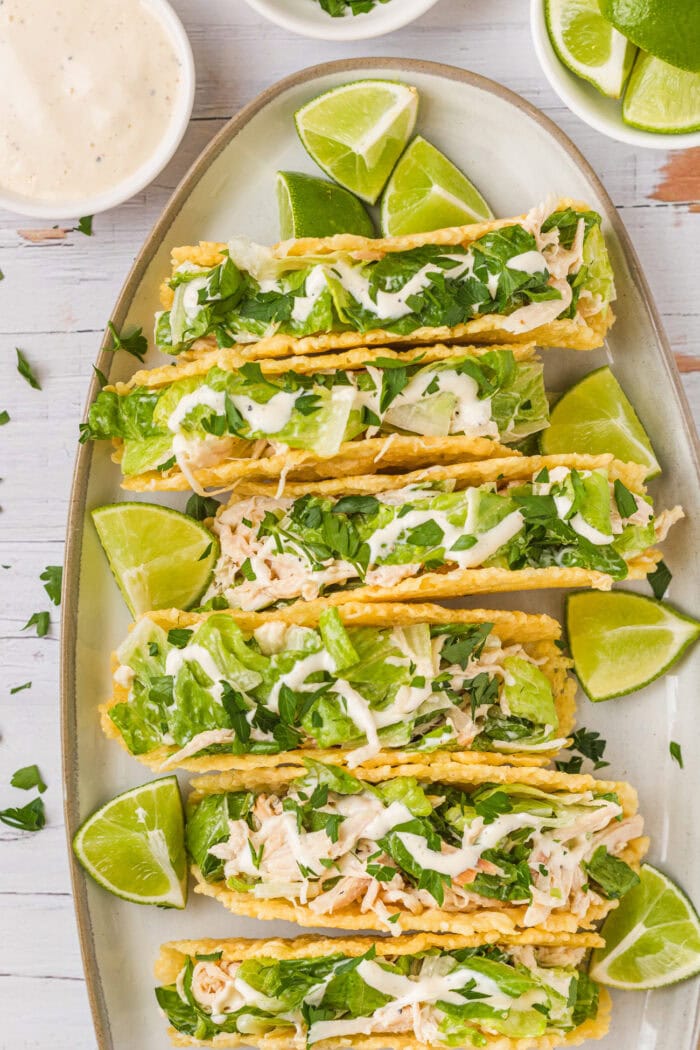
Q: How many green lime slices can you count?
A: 11